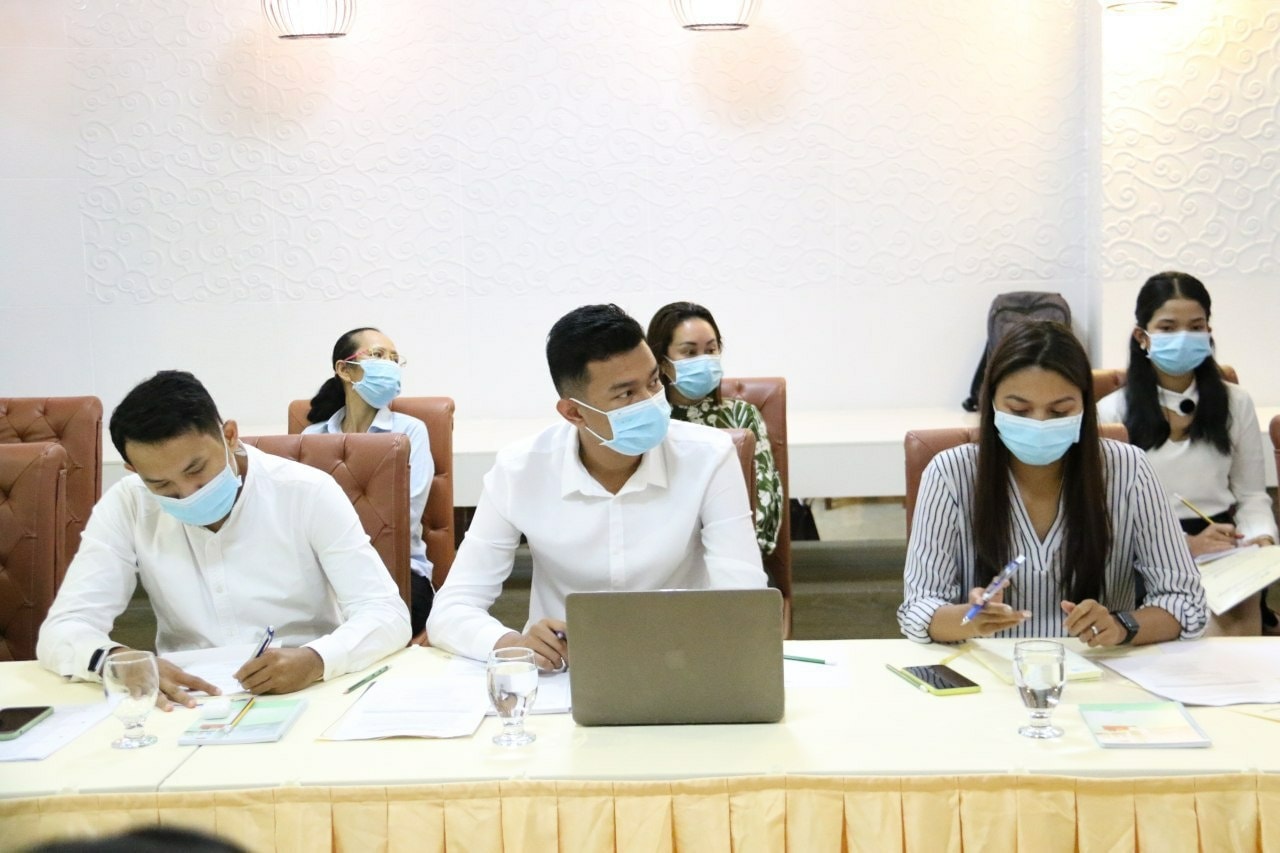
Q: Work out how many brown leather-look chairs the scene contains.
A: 9